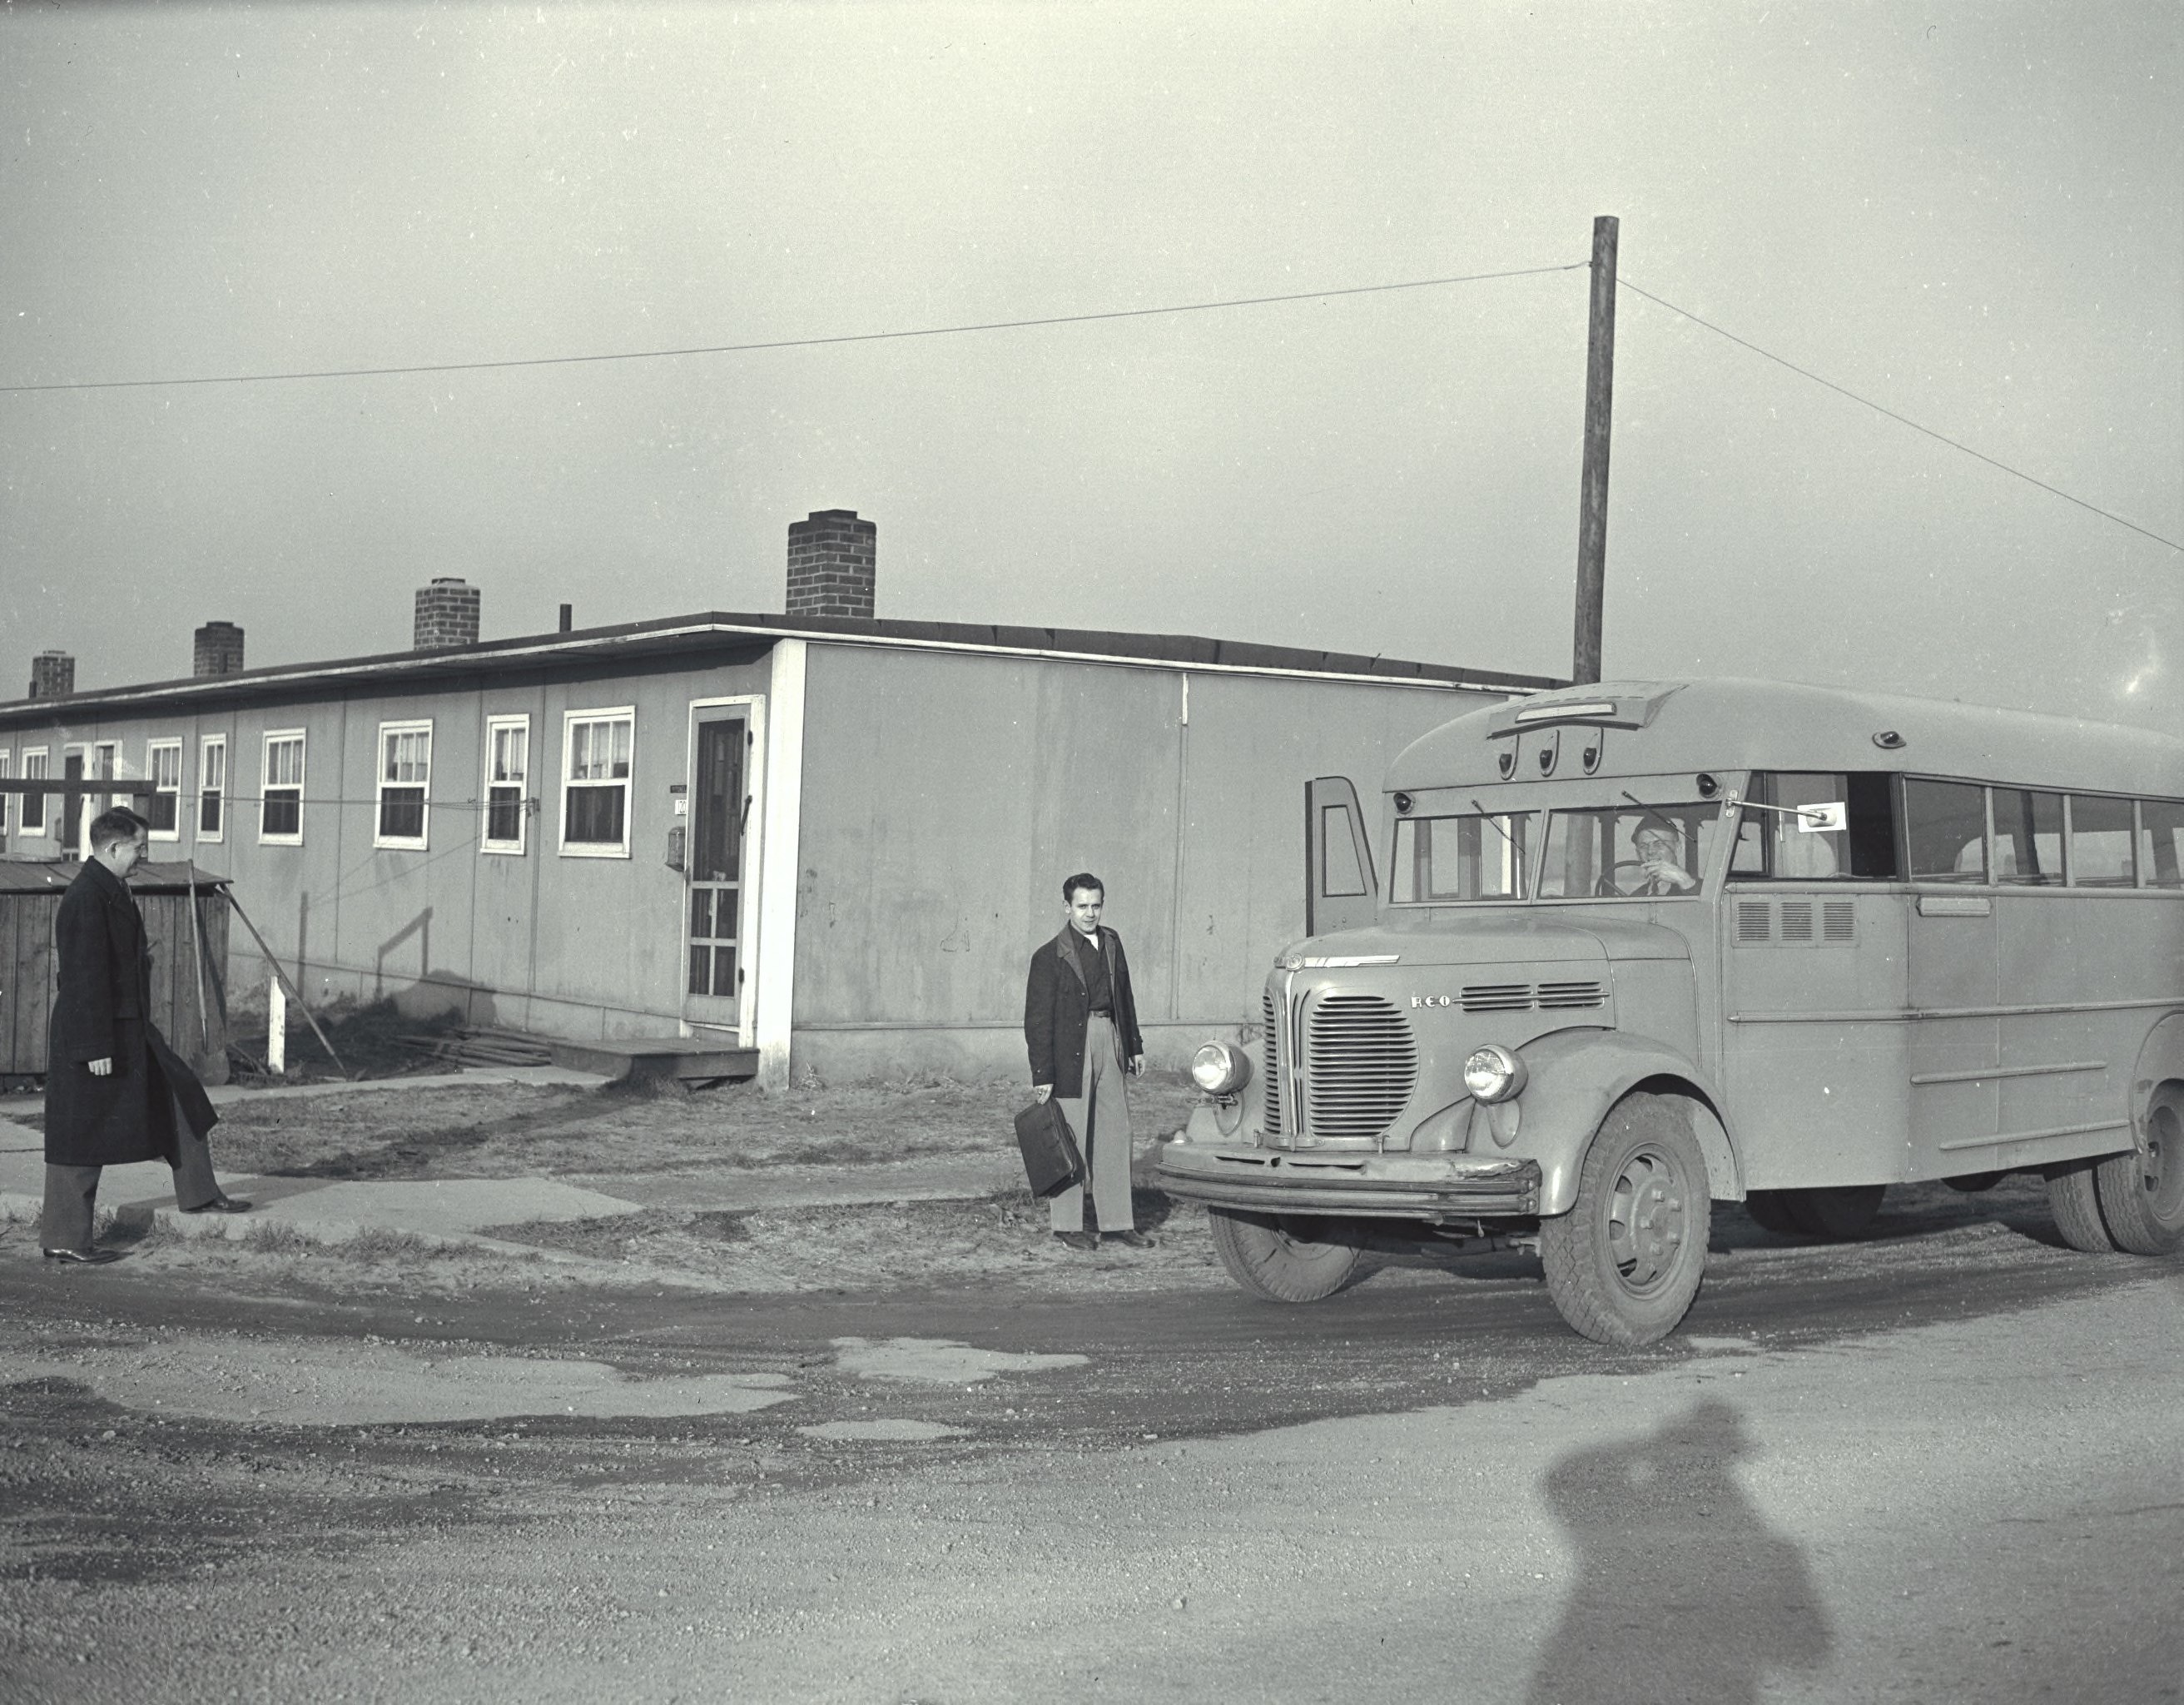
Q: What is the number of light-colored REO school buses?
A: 1